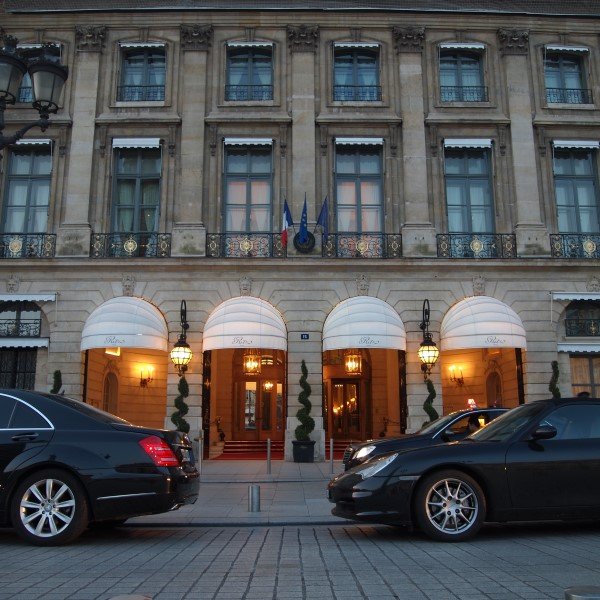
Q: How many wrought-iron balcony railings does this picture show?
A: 14